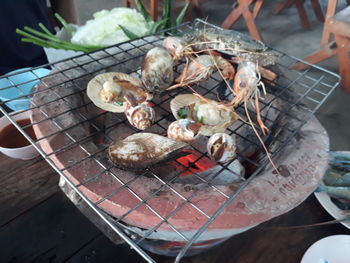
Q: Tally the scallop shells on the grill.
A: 2